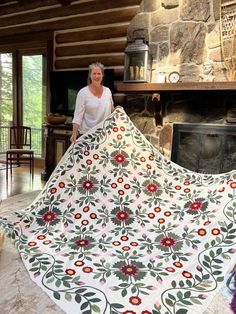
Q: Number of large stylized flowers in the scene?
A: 9